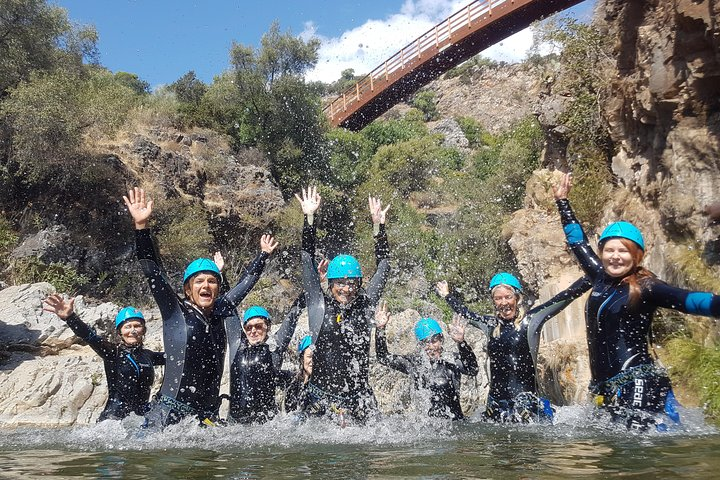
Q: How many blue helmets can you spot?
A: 8